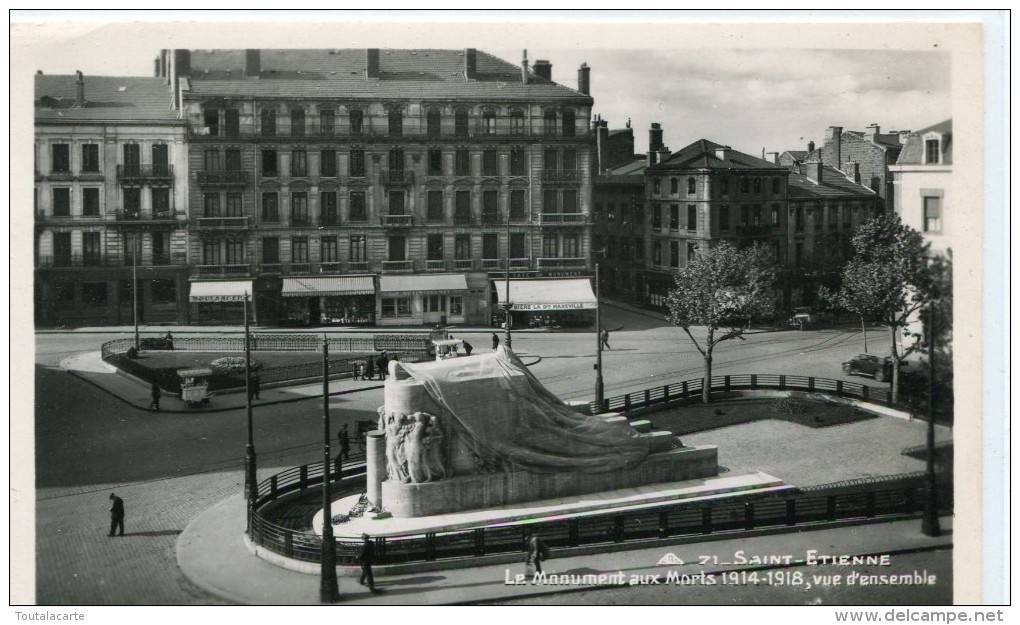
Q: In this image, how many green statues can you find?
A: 0